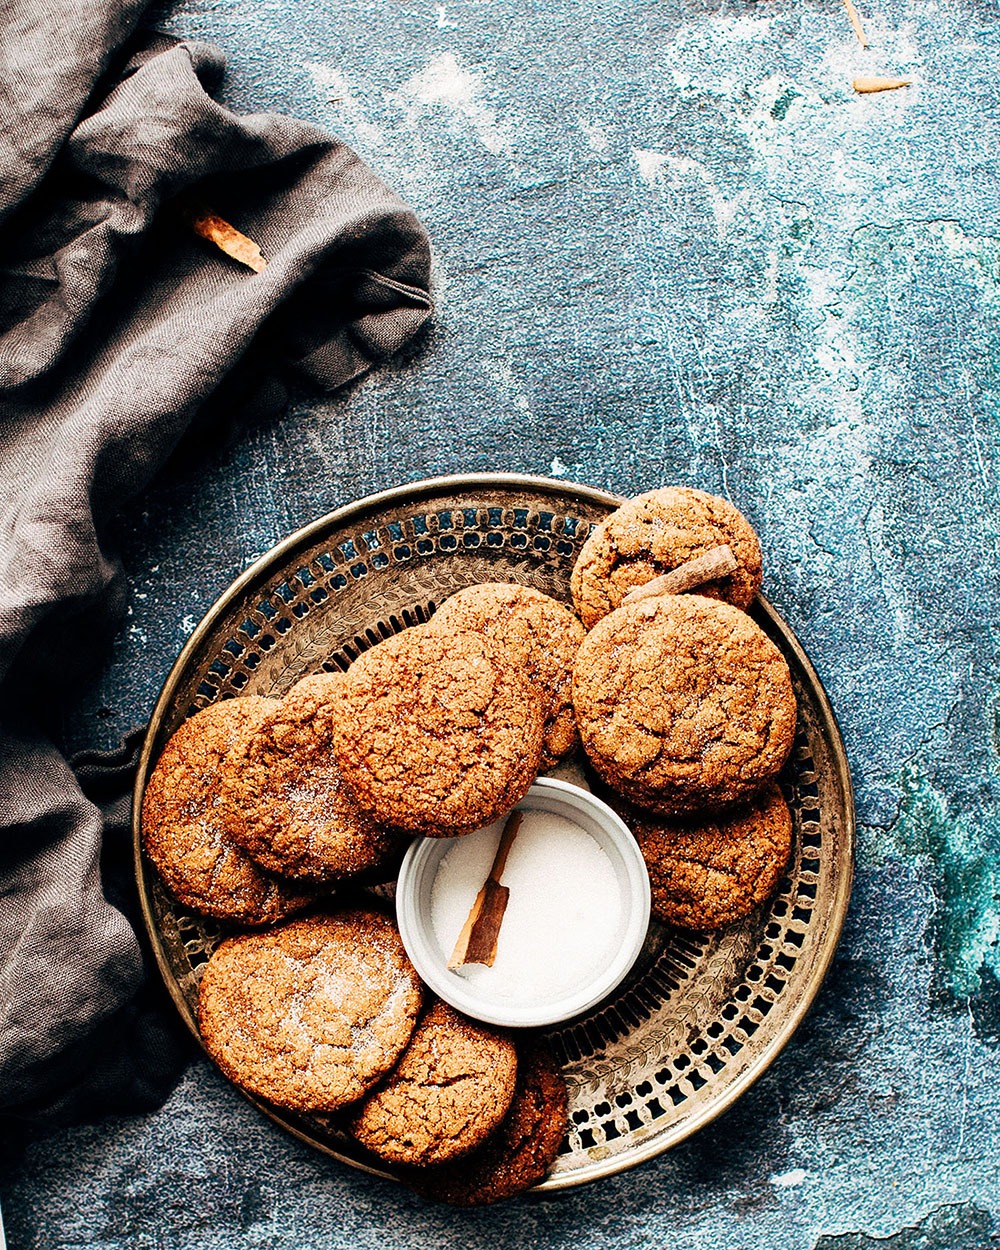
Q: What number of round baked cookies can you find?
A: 10